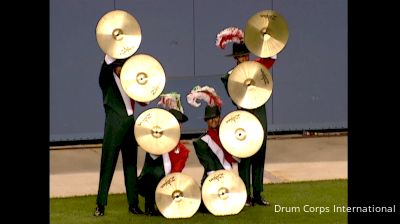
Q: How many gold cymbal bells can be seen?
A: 8